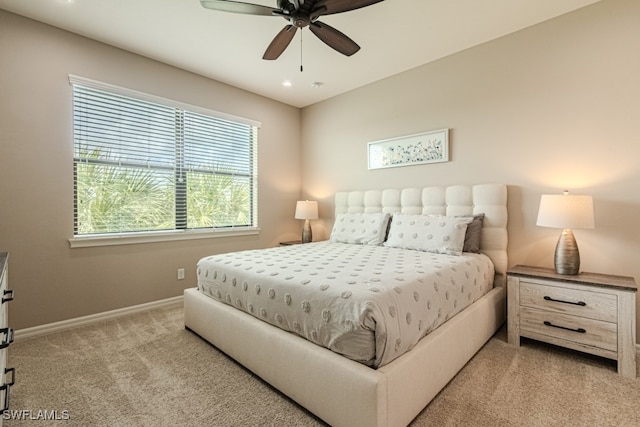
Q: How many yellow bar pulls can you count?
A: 0